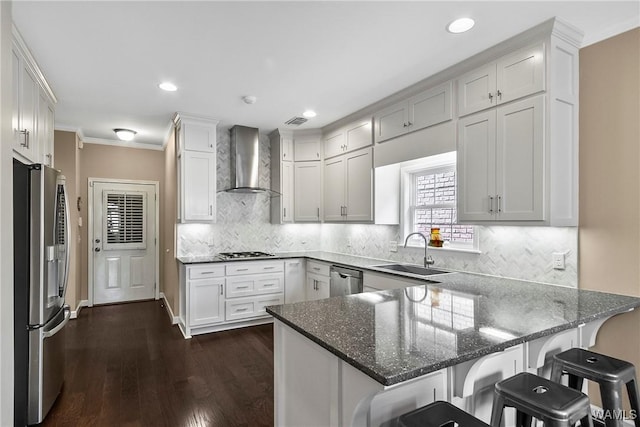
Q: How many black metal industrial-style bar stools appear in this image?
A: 3